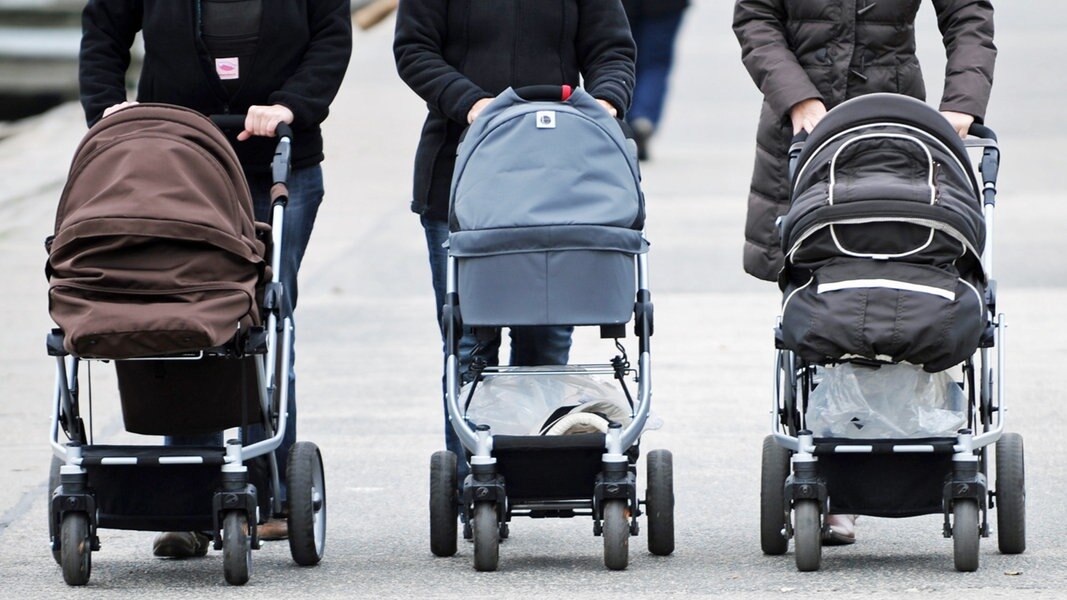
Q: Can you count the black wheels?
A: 12